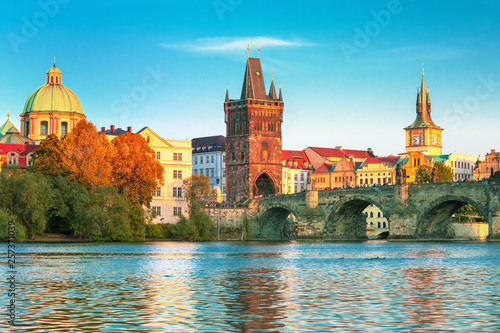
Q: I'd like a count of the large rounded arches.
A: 3